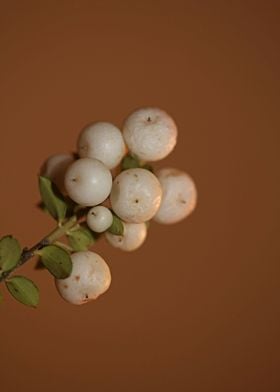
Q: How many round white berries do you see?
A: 9